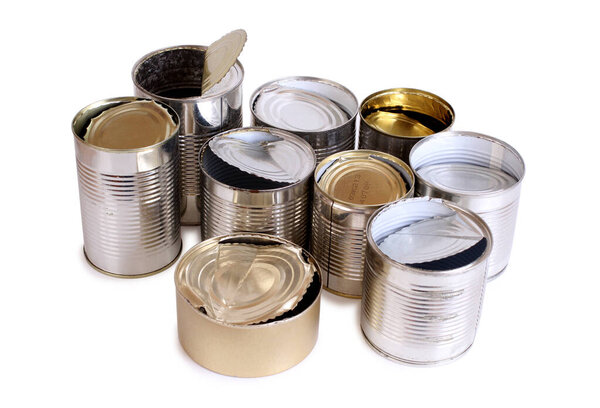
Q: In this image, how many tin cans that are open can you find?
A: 9